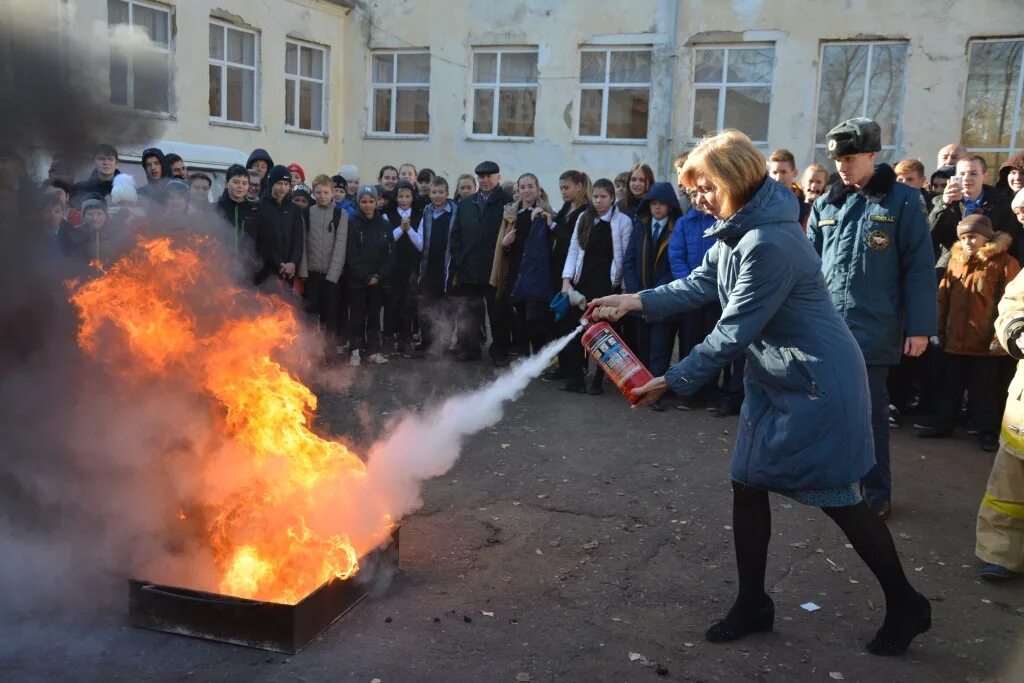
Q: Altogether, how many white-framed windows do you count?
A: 9